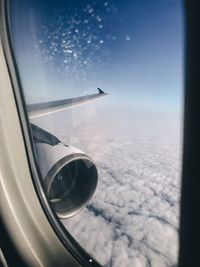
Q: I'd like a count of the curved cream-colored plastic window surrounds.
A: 1